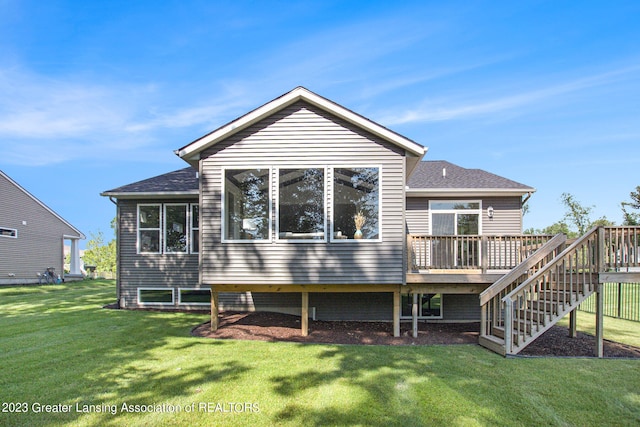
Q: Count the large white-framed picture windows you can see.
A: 3